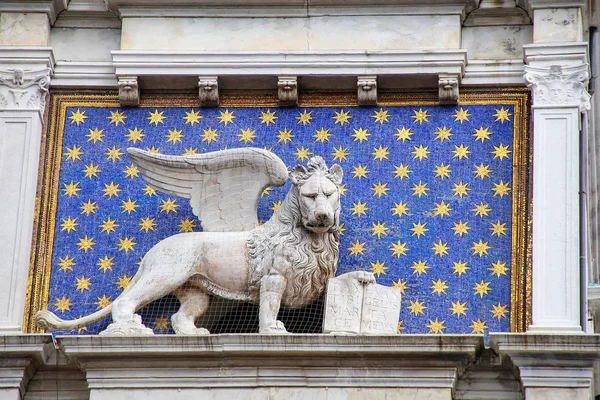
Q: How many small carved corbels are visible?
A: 5